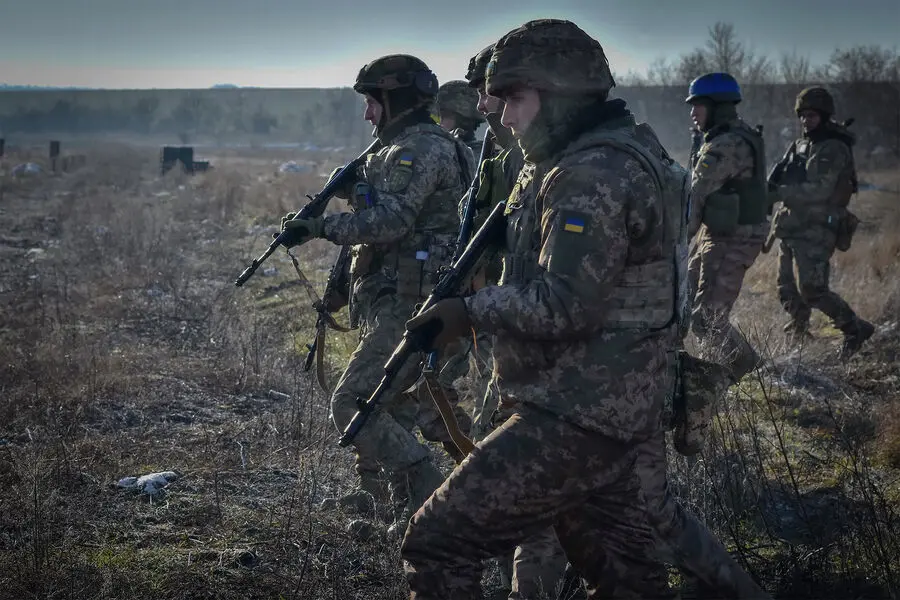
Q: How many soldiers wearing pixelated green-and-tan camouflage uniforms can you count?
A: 6